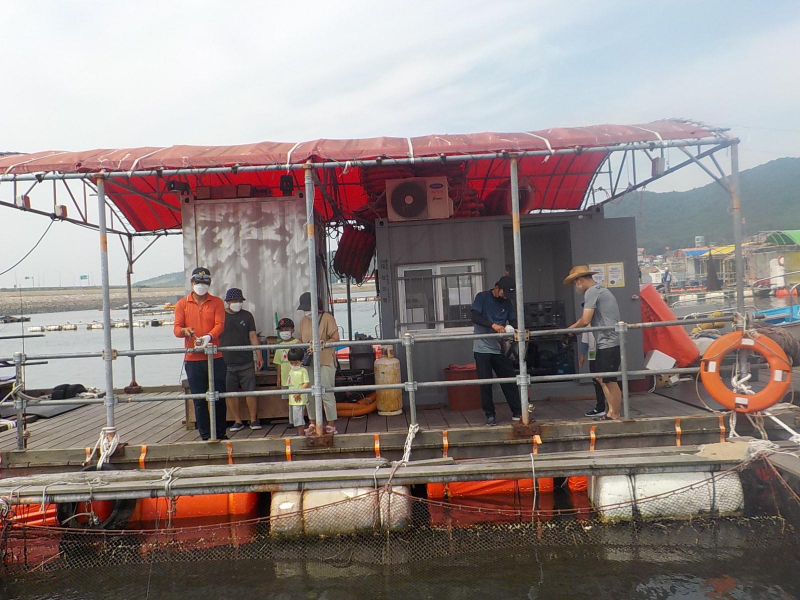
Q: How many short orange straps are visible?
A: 10